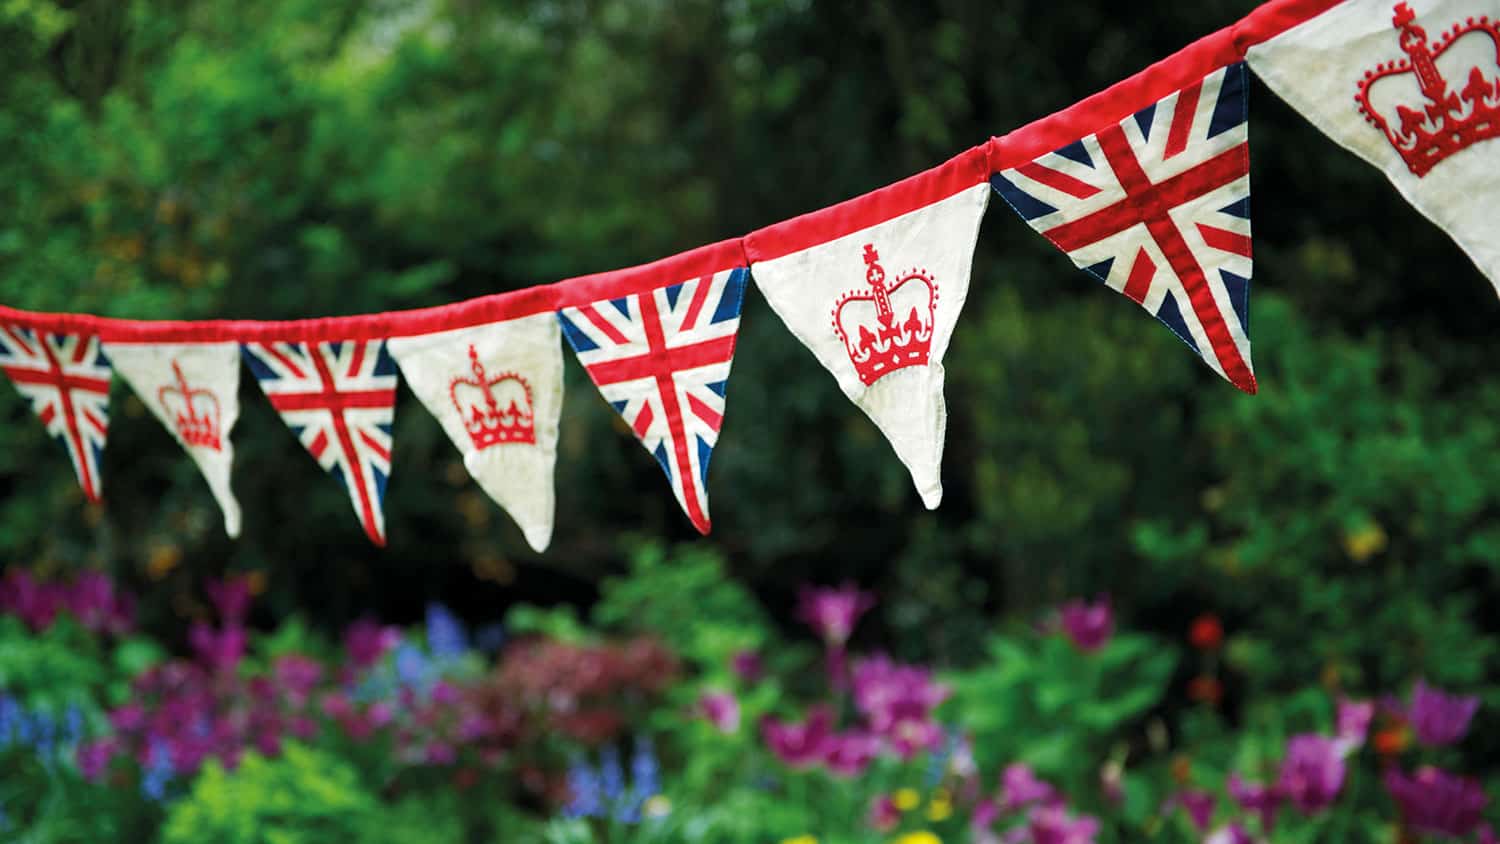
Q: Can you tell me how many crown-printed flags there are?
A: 4